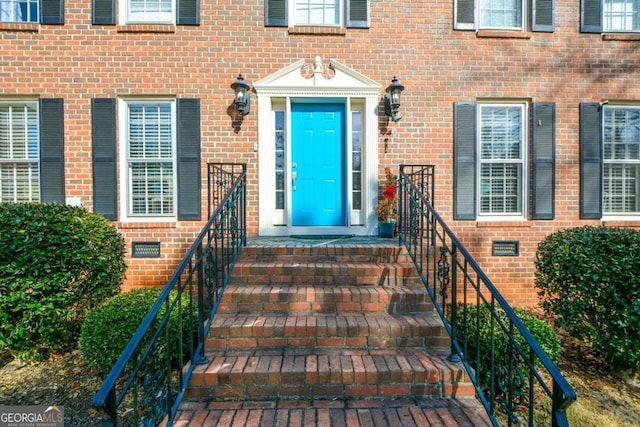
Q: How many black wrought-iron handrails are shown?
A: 2